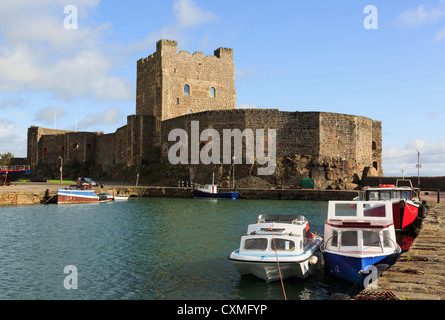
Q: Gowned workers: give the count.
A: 0